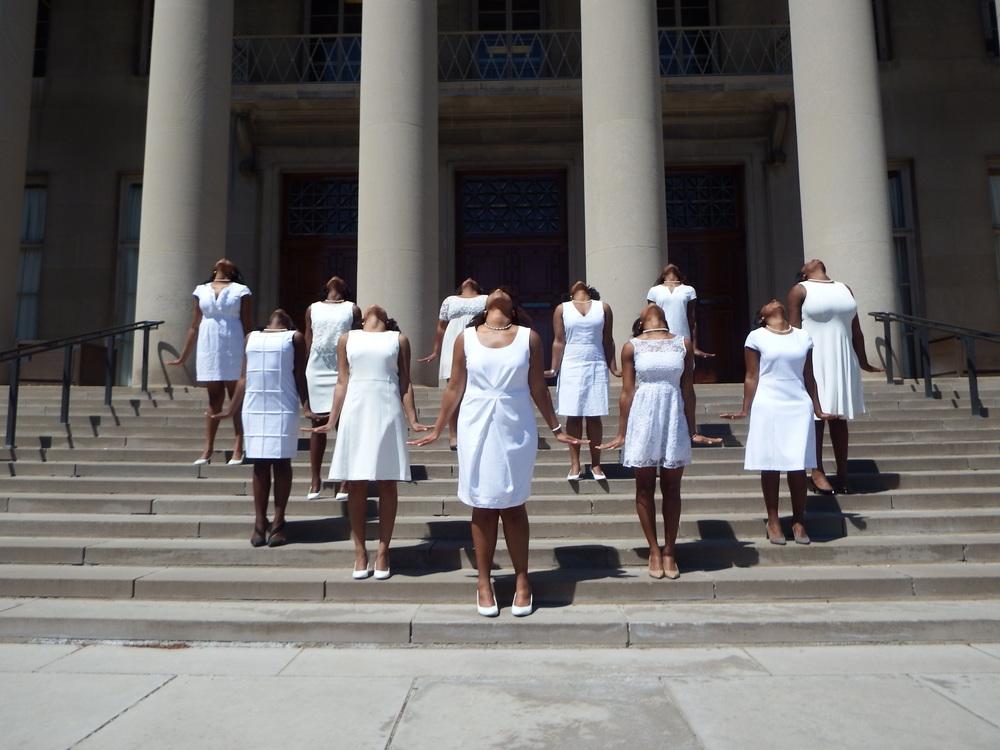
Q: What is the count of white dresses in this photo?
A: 11